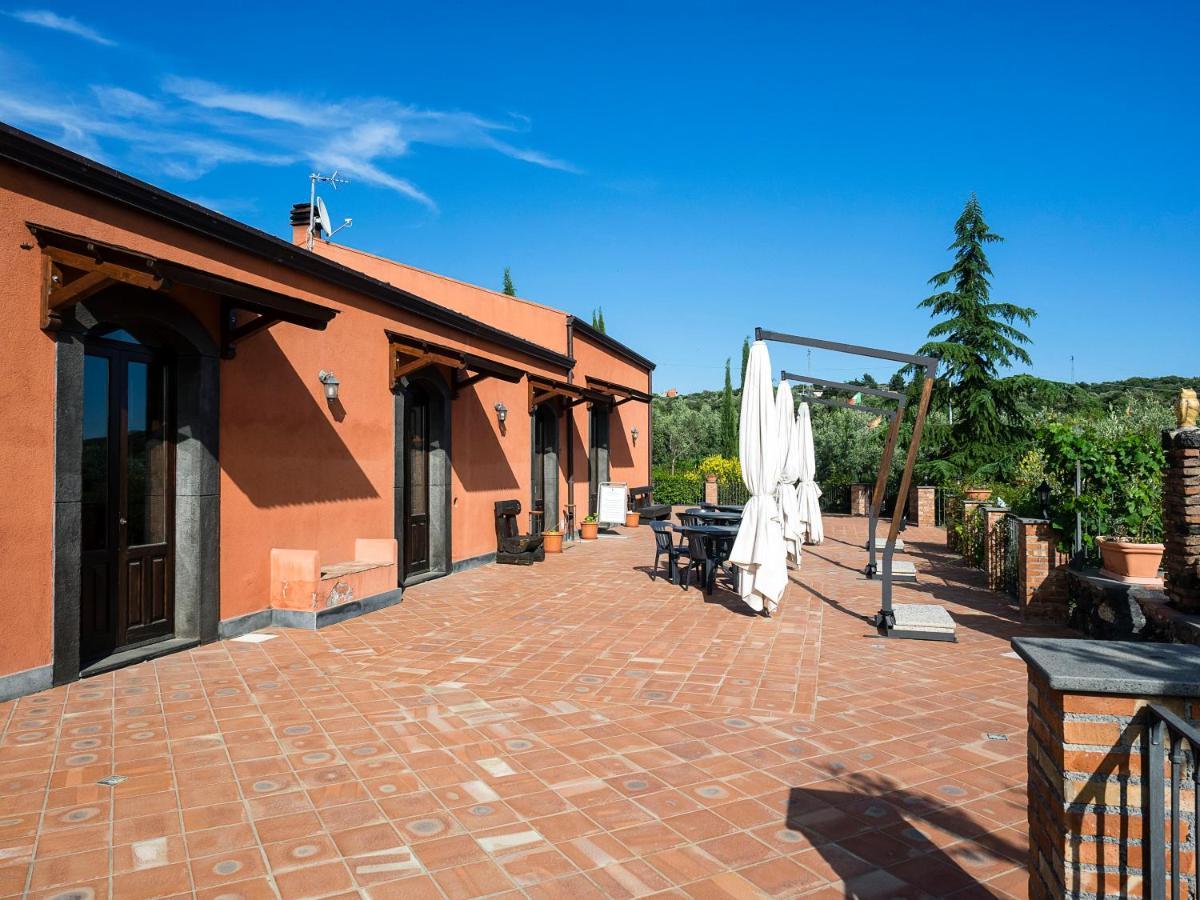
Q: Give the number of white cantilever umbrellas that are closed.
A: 3